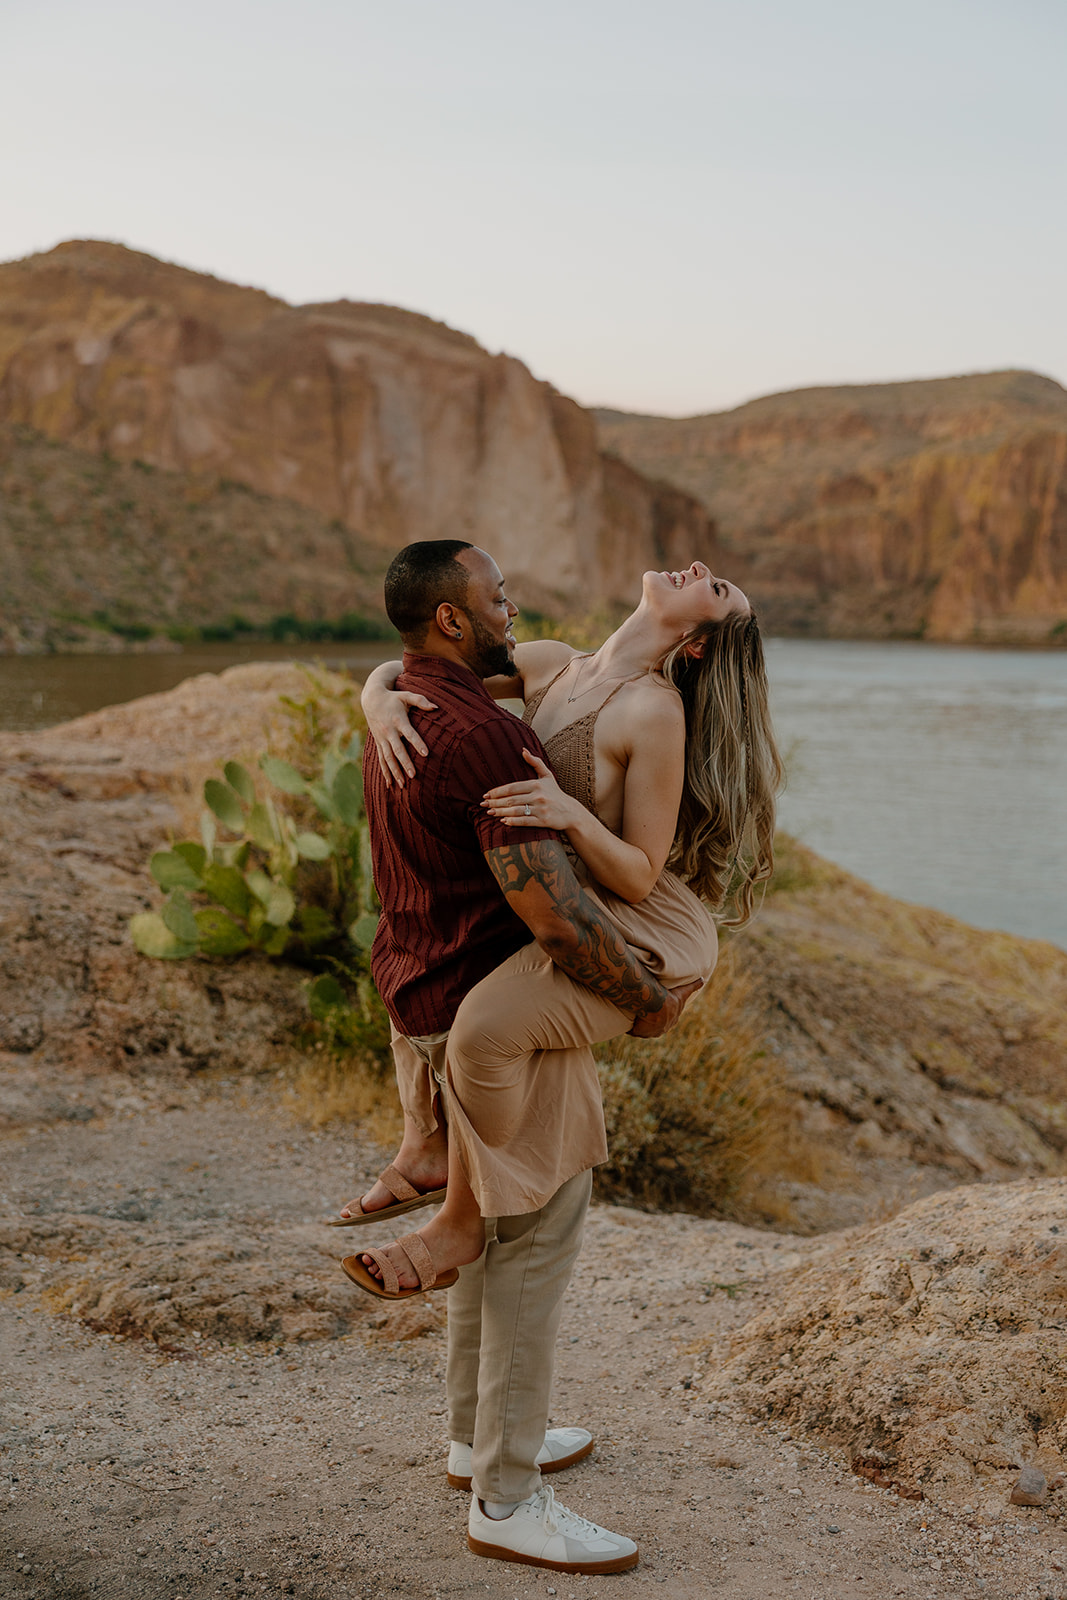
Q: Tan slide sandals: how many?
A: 2